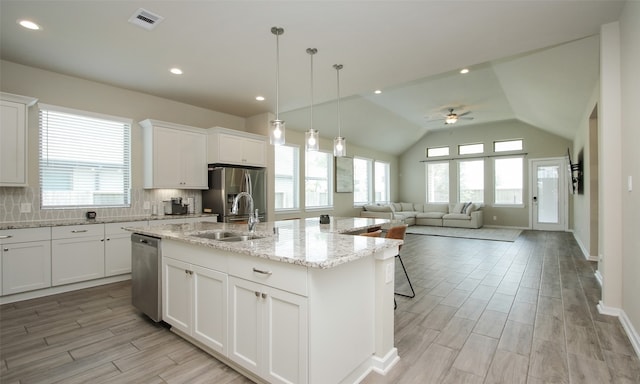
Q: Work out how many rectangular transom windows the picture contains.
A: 3